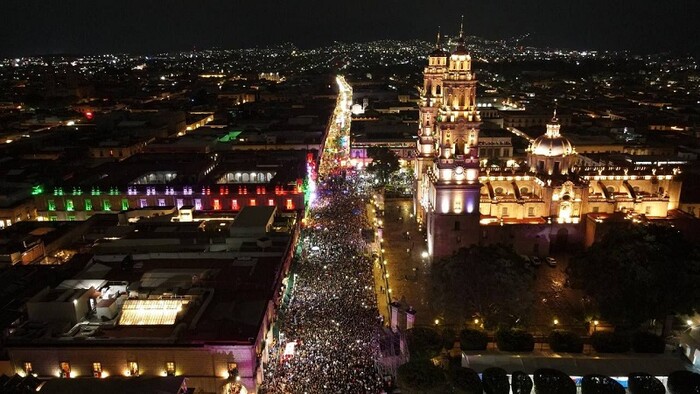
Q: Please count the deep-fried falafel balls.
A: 0